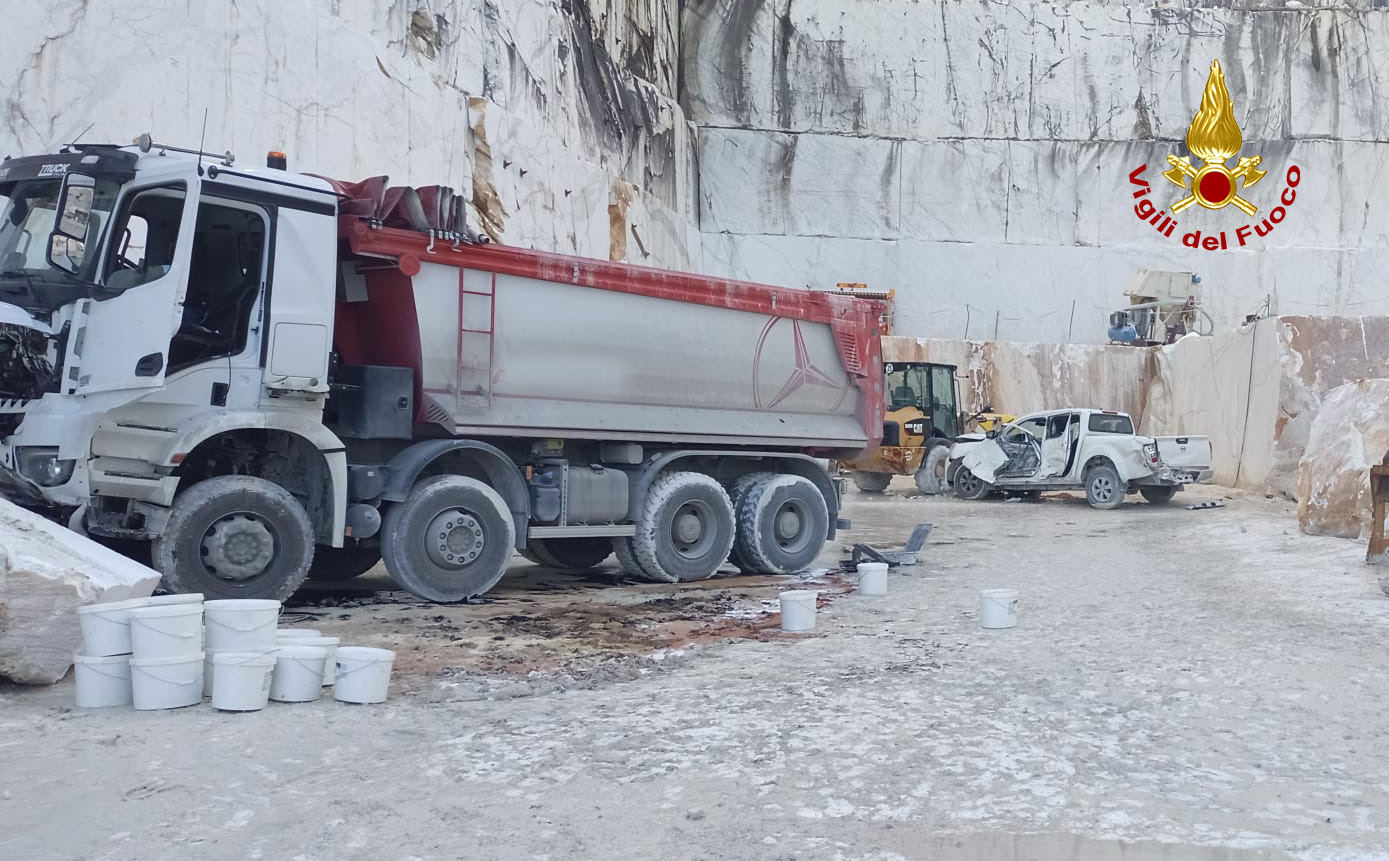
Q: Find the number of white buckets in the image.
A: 15